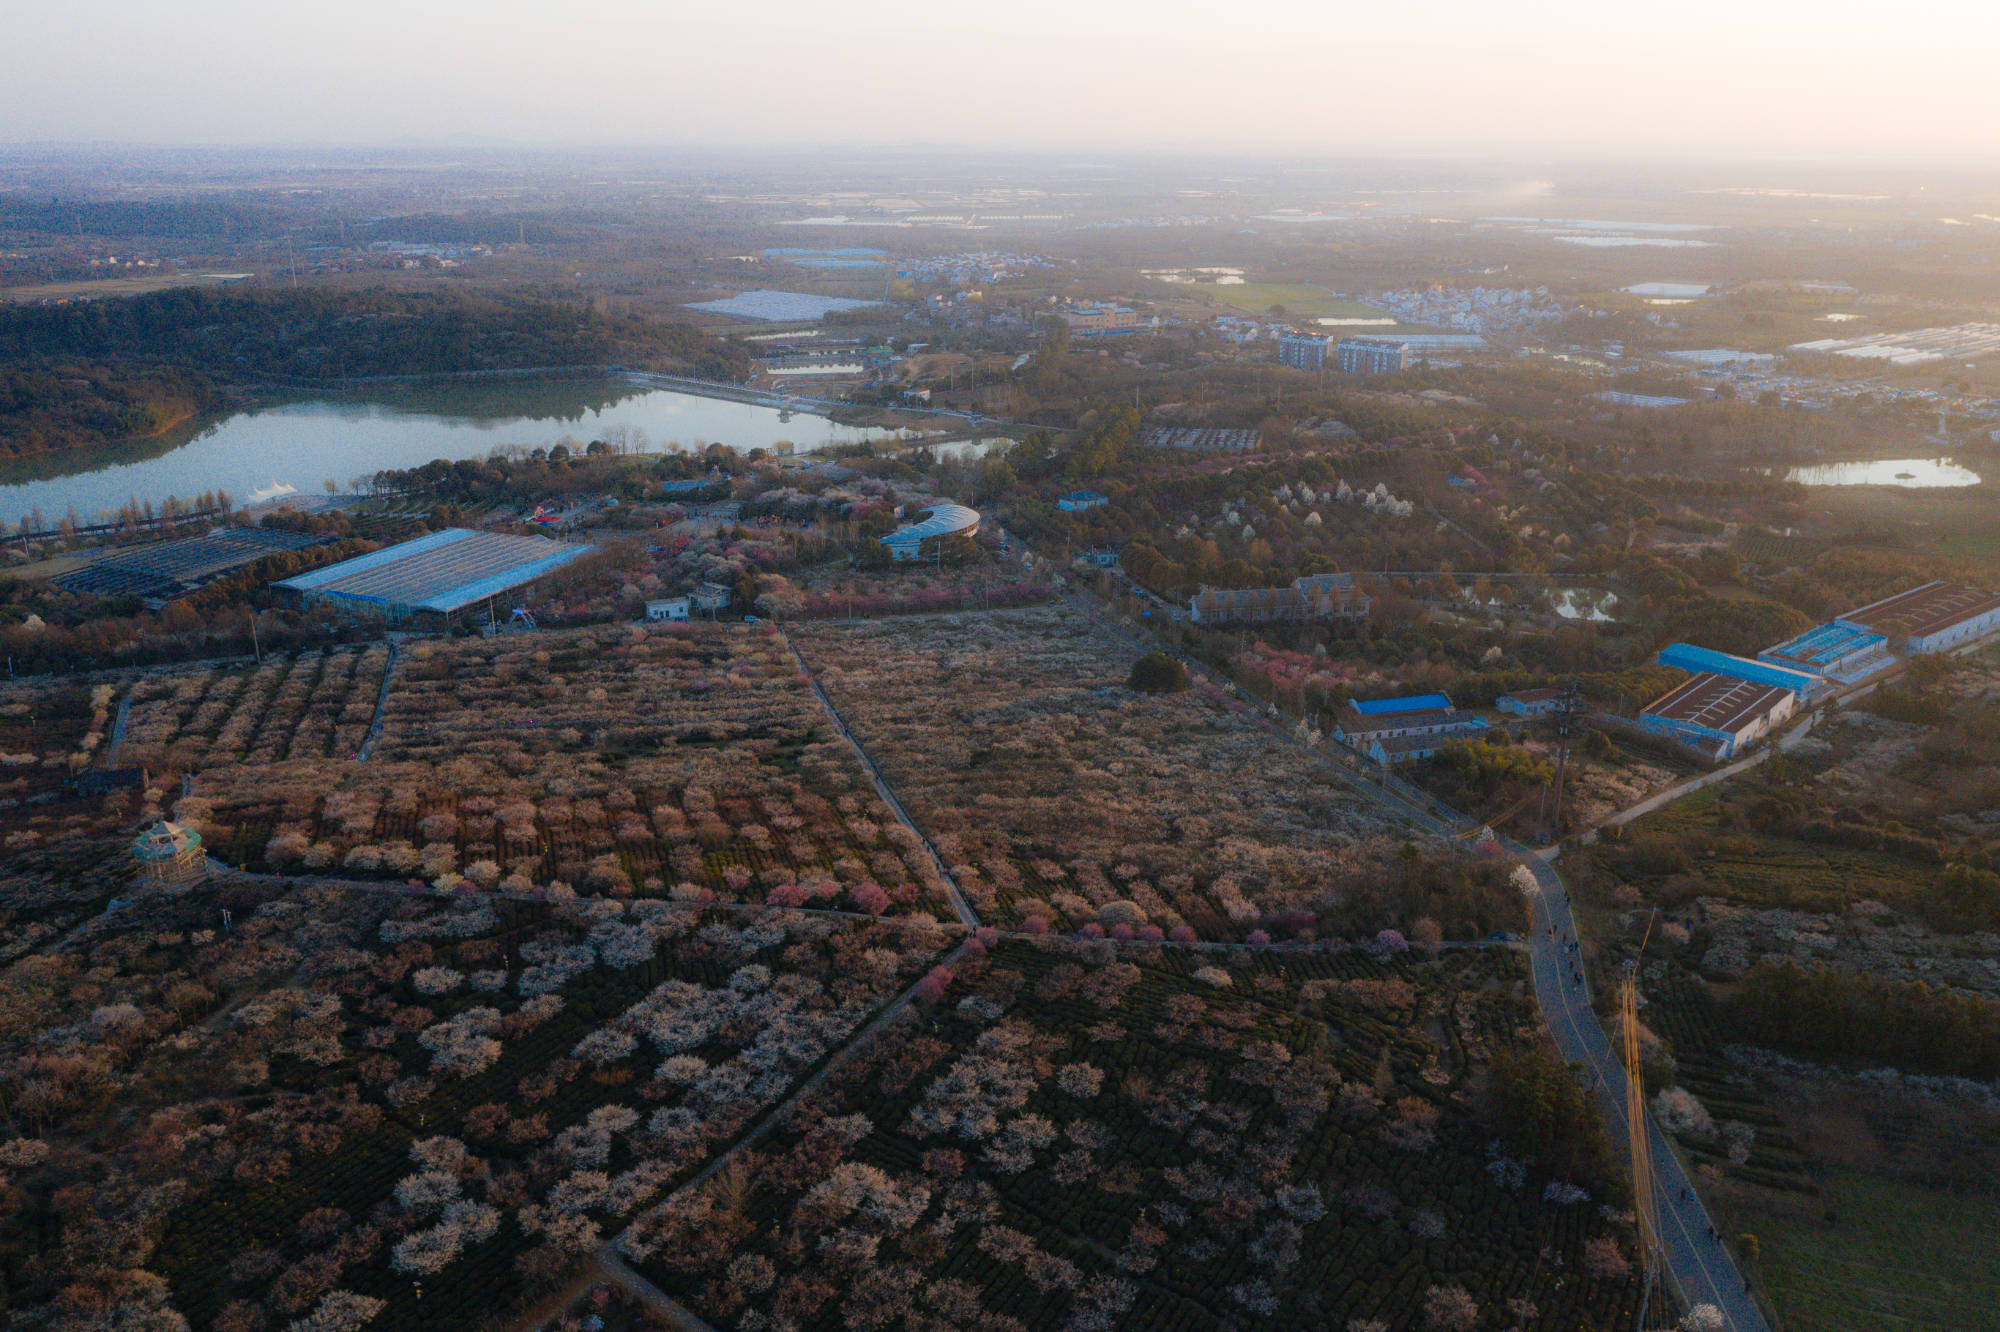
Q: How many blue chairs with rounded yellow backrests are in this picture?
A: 0